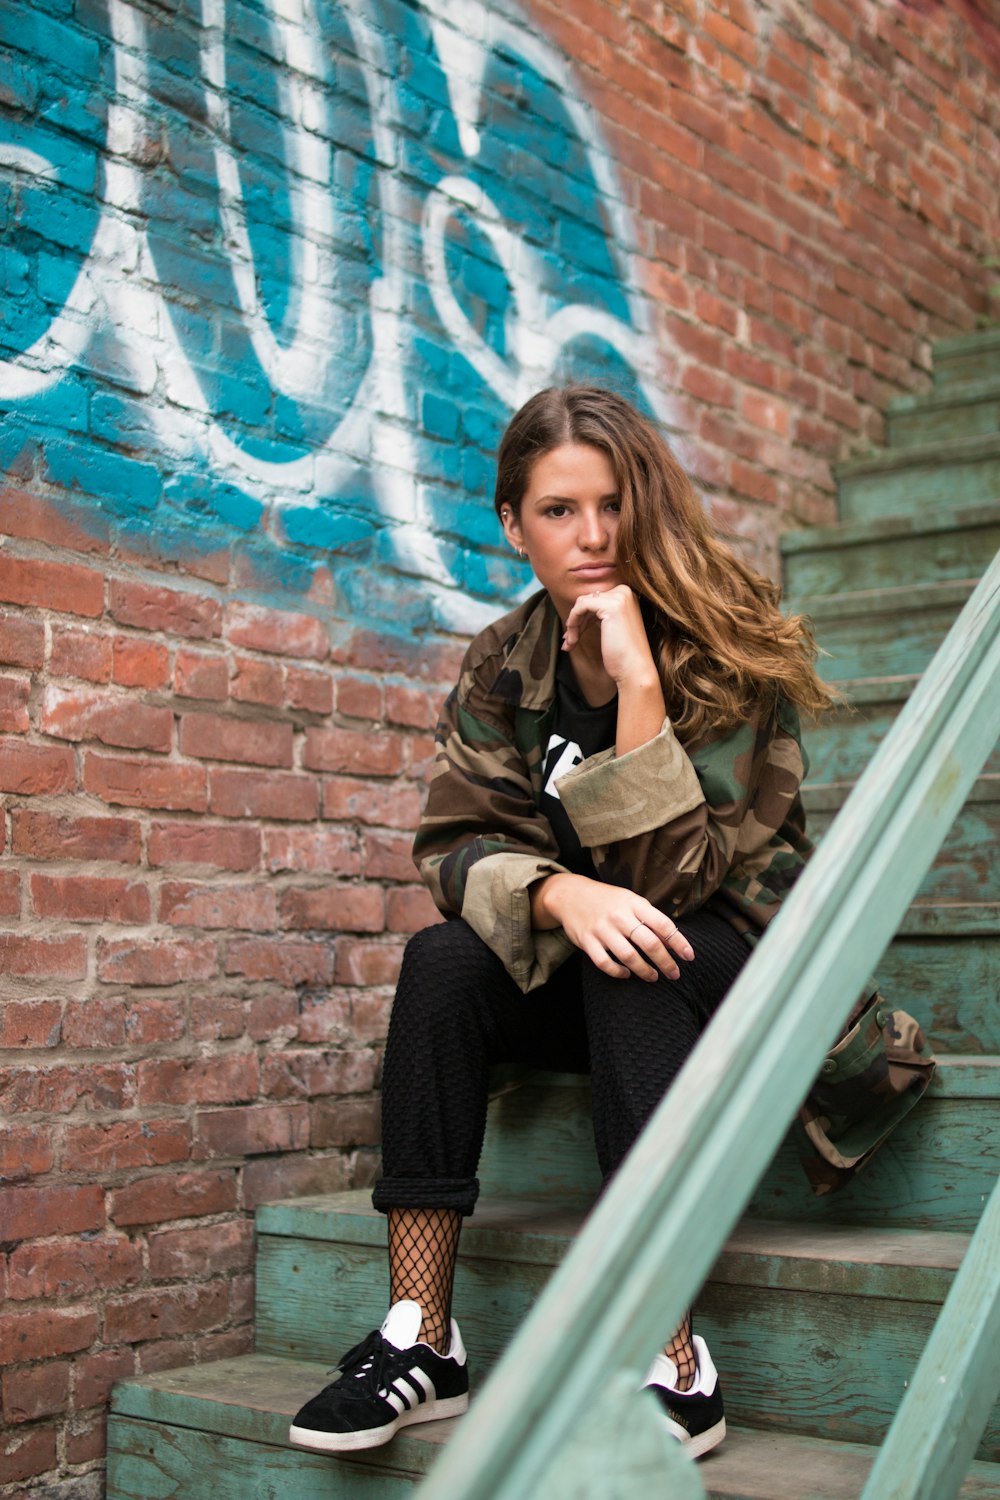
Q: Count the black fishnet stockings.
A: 2